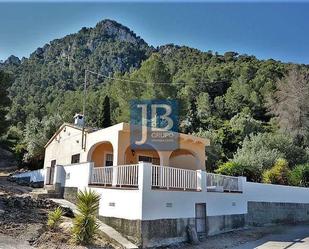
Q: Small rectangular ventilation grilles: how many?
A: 3